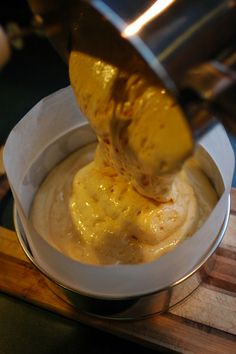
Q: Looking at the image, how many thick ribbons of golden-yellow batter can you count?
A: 1